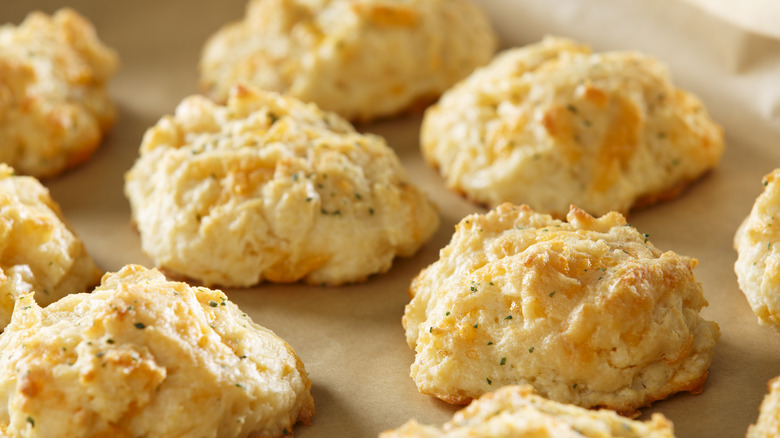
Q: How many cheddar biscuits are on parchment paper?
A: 10